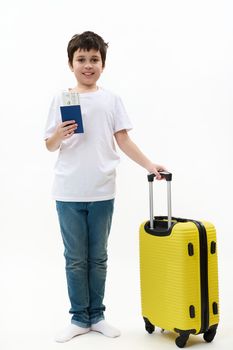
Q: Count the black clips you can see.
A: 4